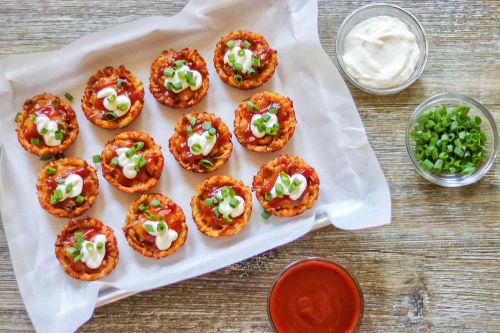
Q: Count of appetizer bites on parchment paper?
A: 12